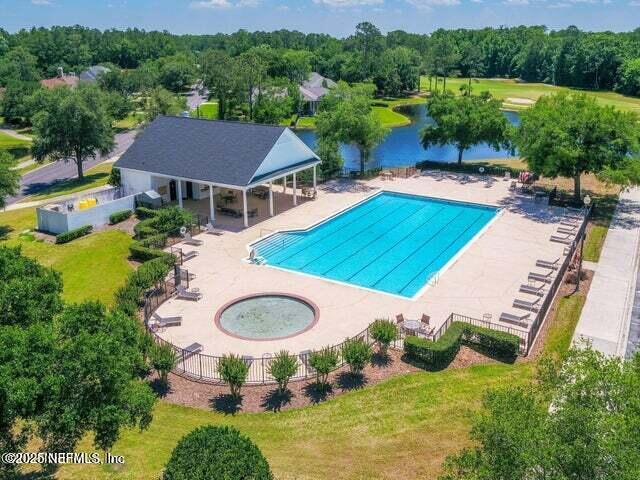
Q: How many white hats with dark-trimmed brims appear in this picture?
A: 0